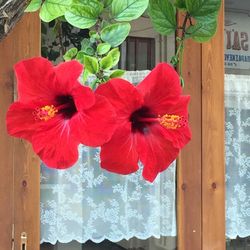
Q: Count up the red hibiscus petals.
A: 10